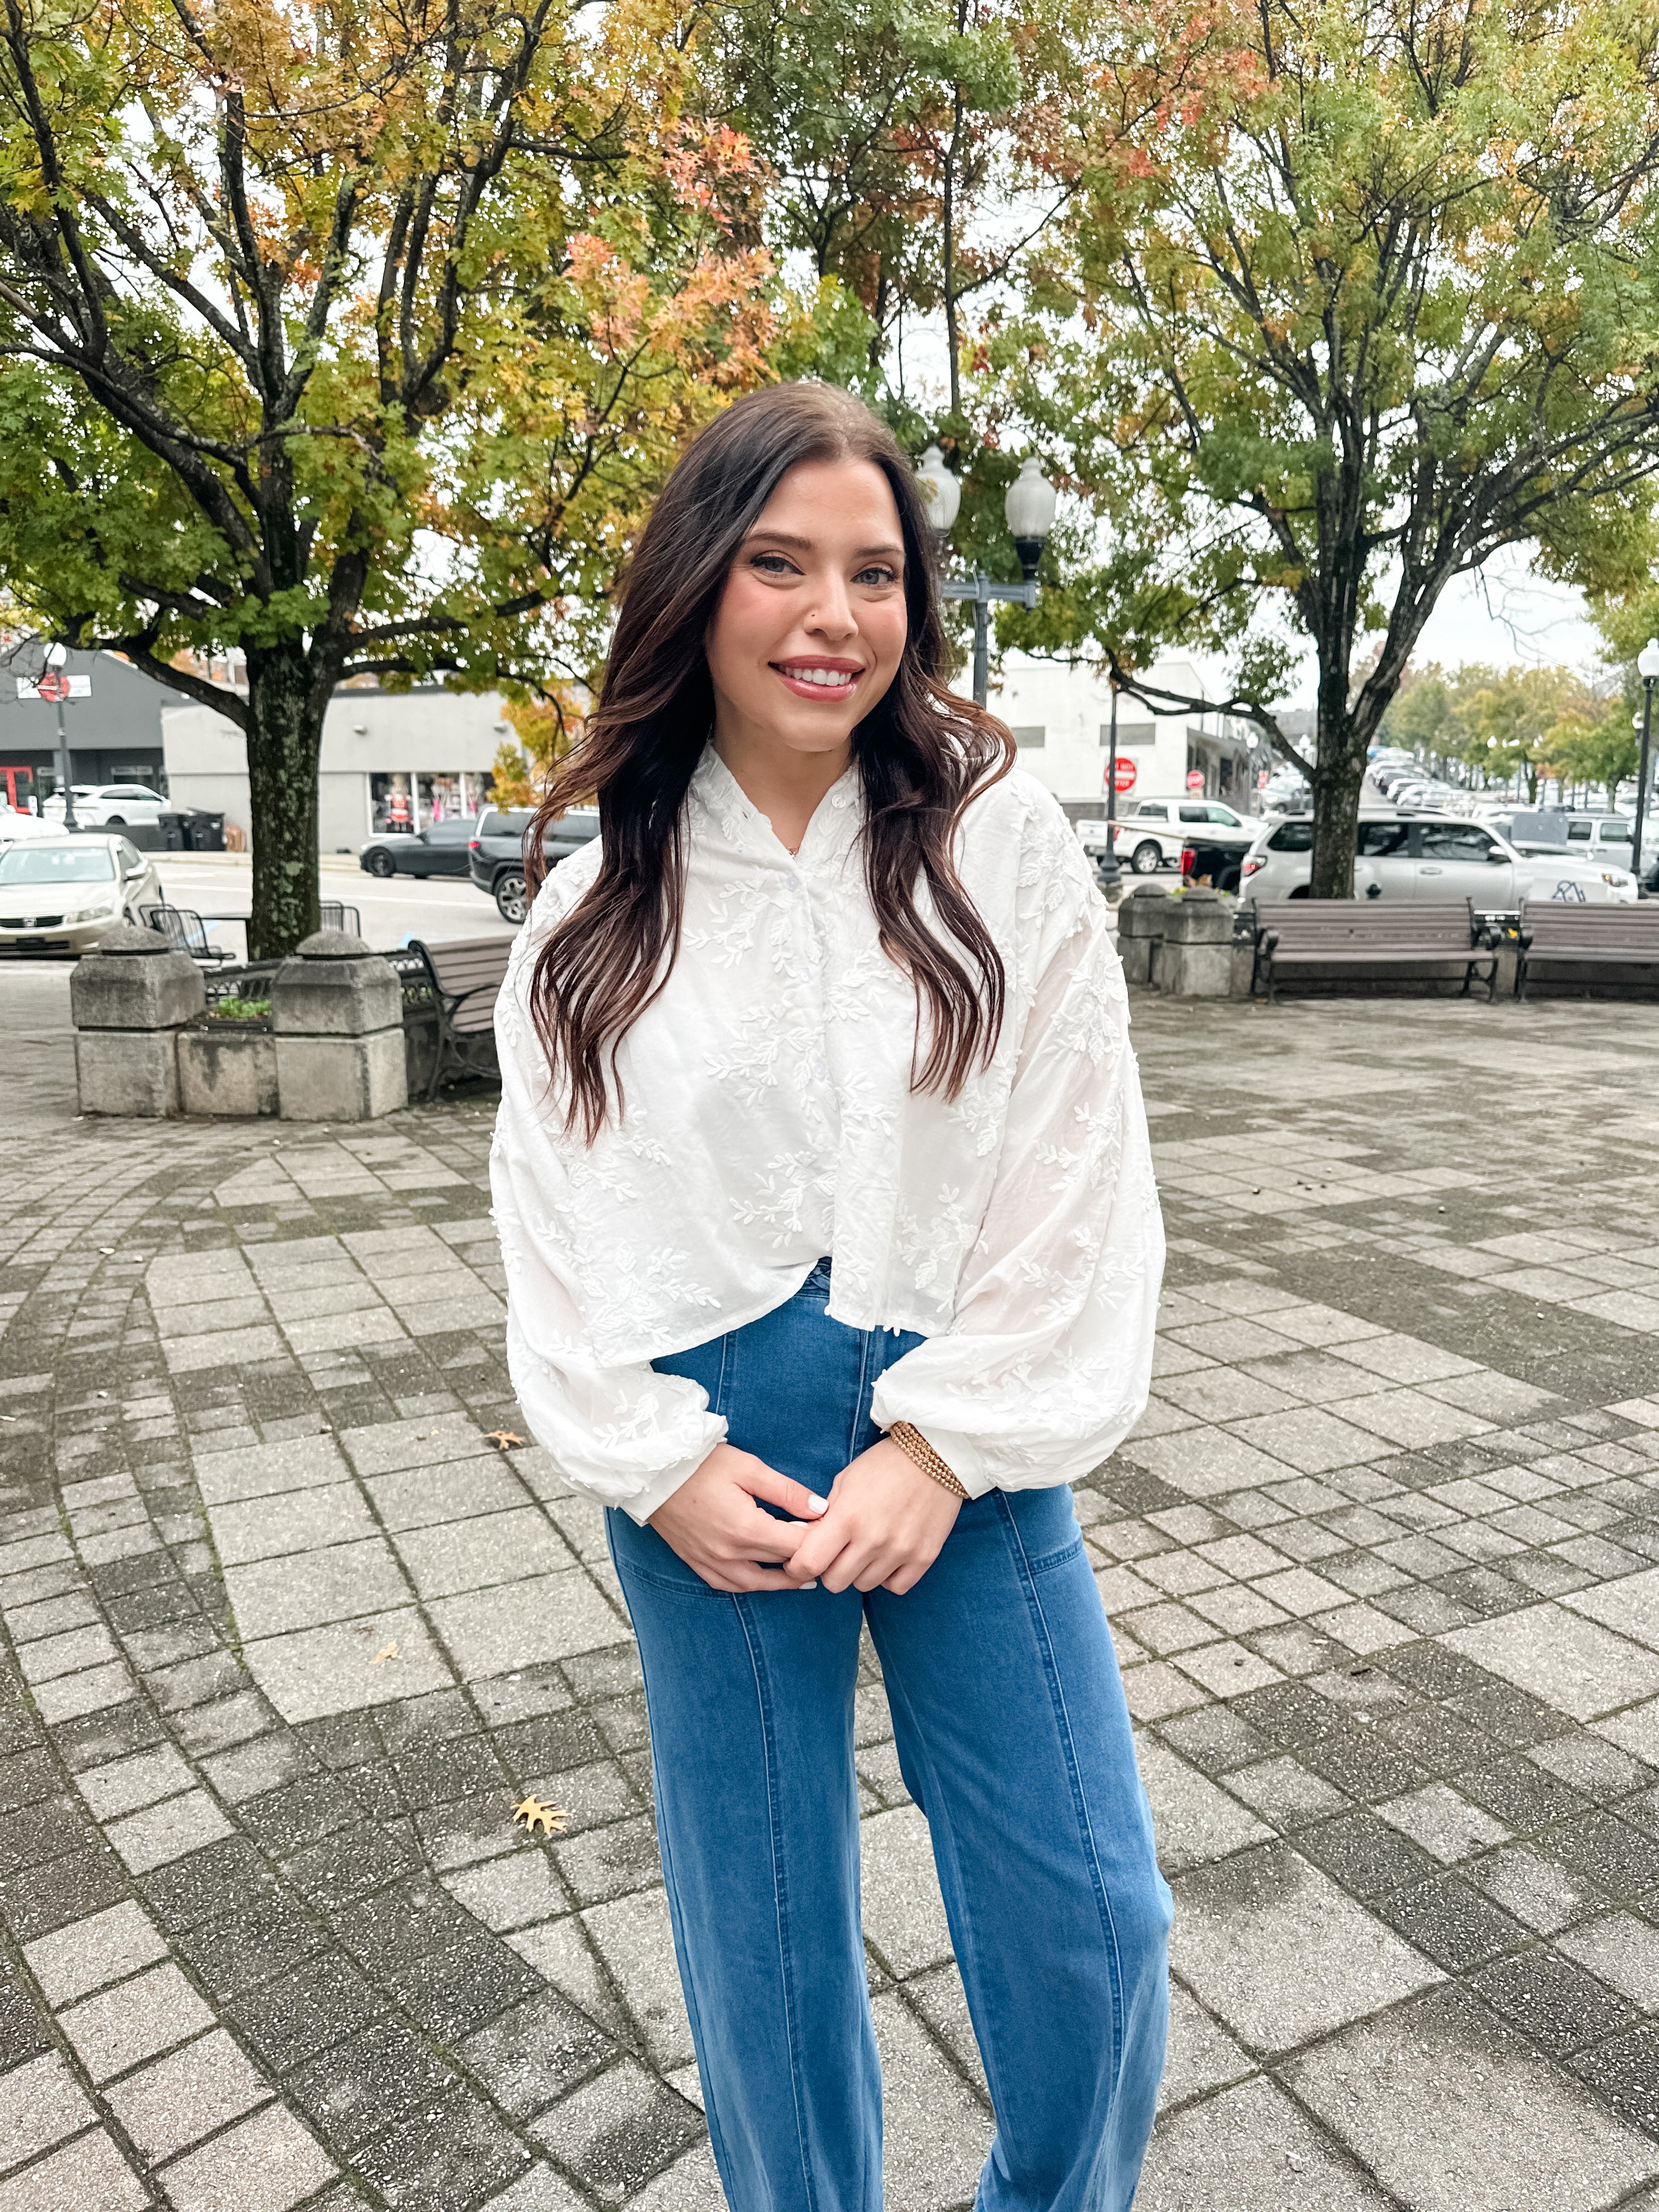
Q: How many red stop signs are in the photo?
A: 1